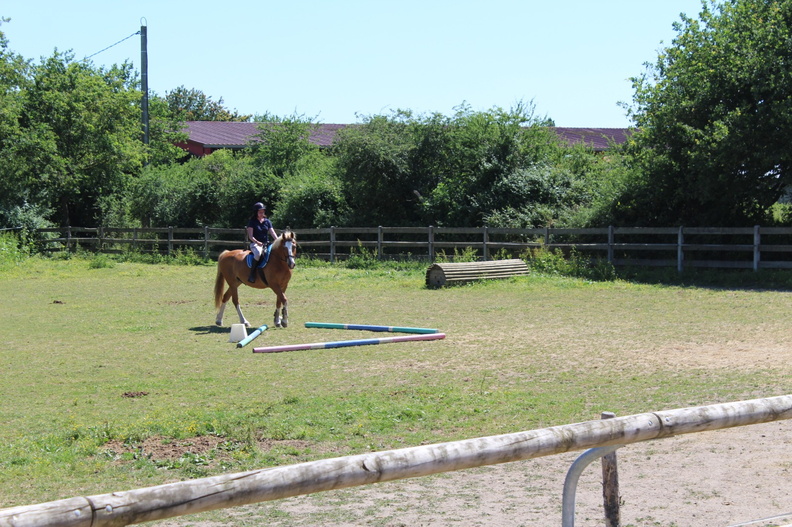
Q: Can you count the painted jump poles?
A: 3